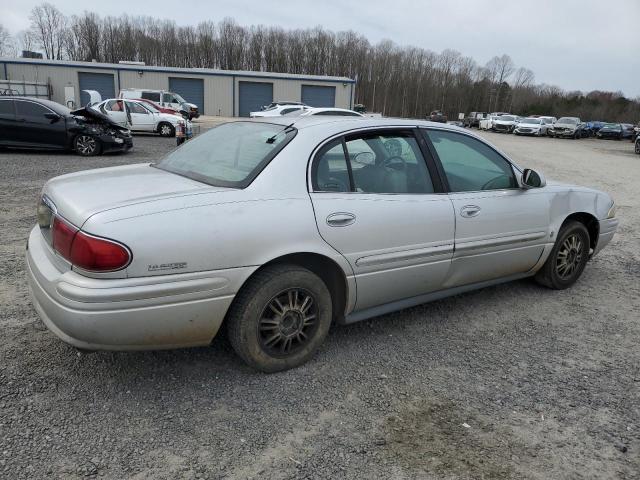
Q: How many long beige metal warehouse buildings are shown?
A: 1